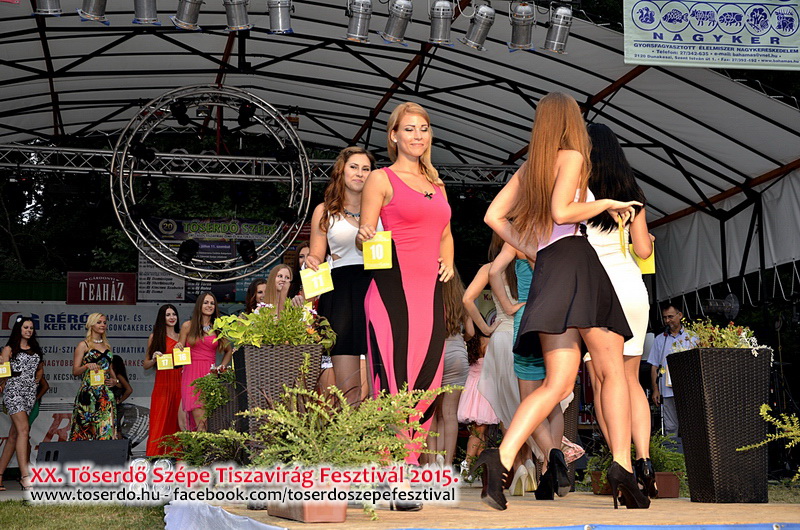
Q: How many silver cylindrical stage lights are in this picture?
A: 12